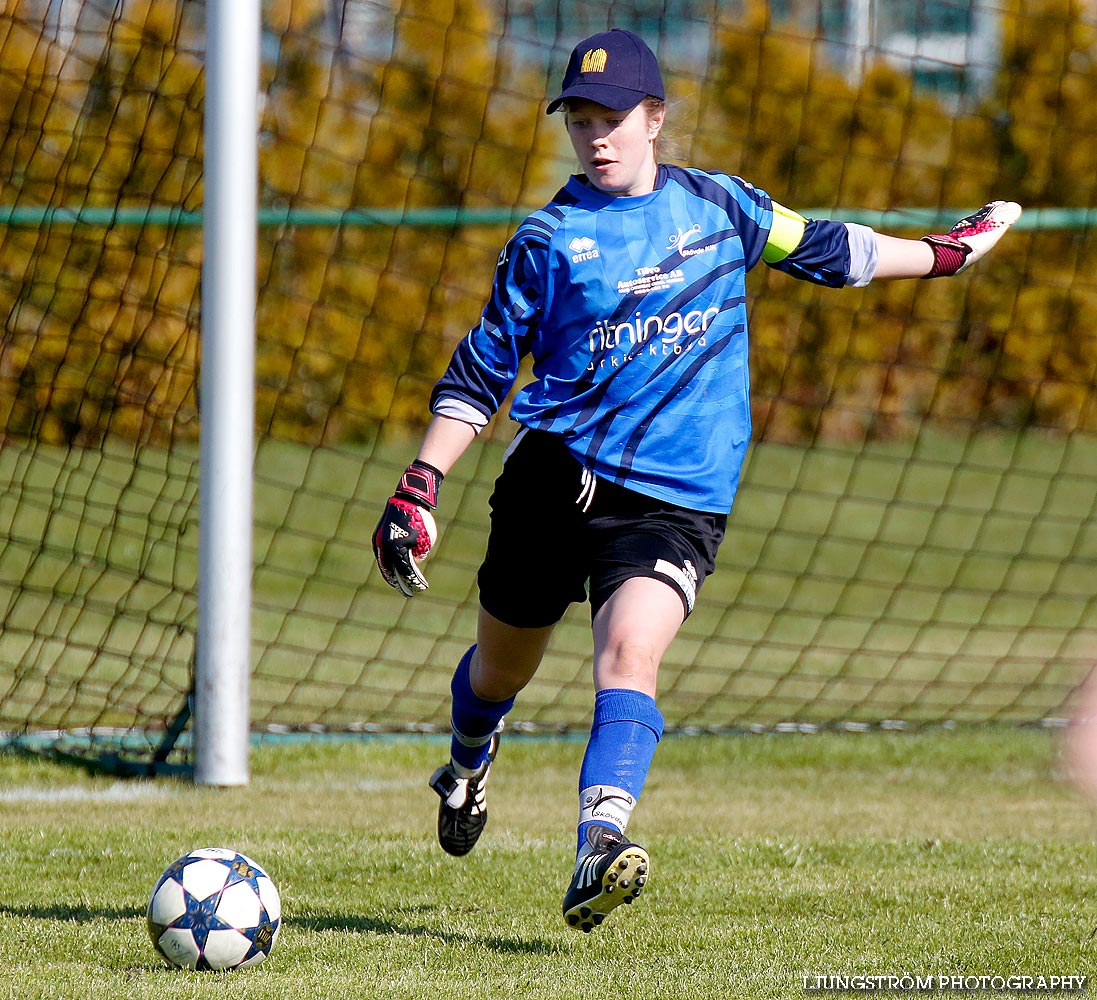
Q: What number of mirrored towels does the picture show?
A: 0